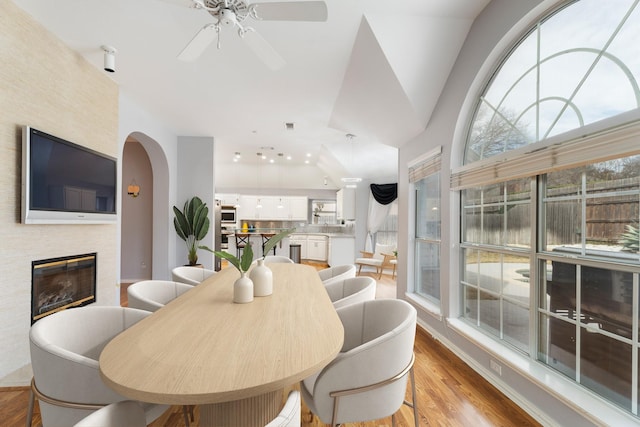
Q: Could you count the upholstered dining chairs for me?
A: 8